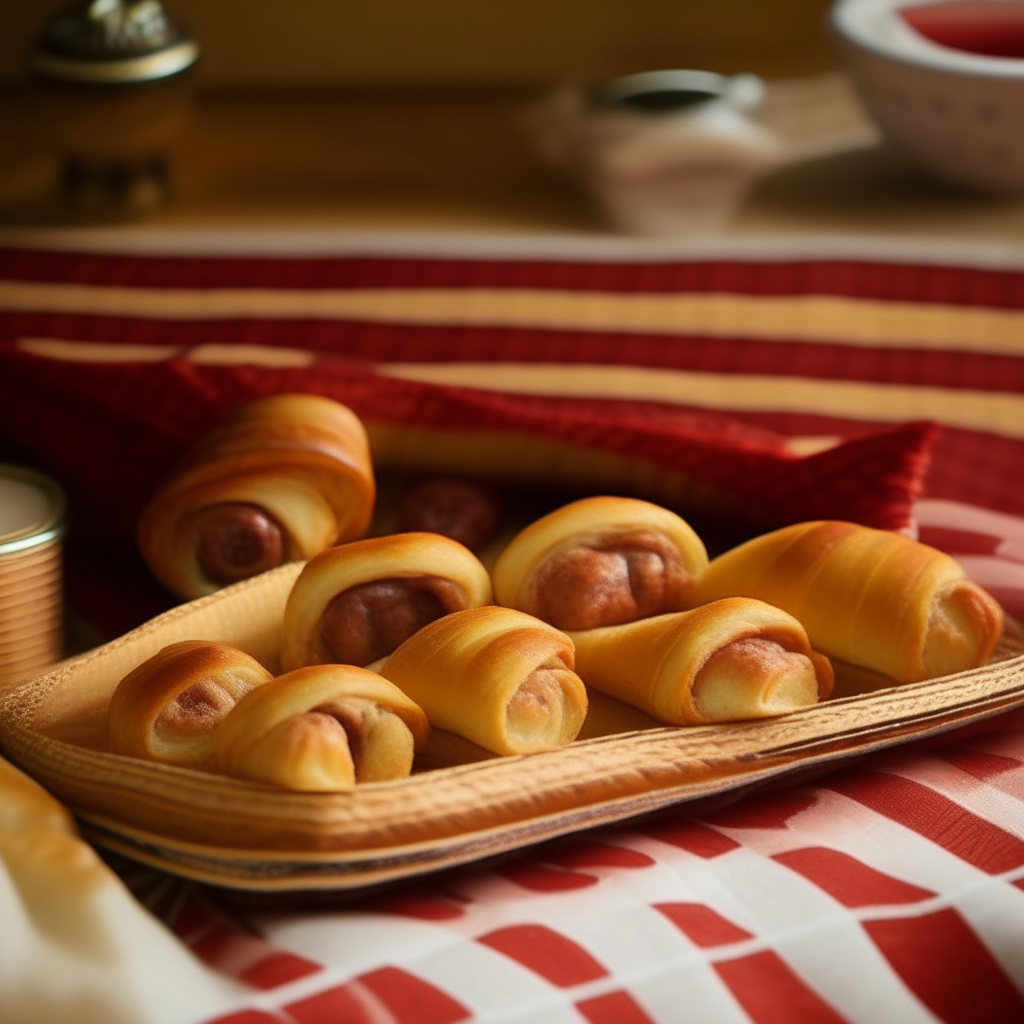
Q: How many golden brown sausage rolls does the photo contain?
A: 8